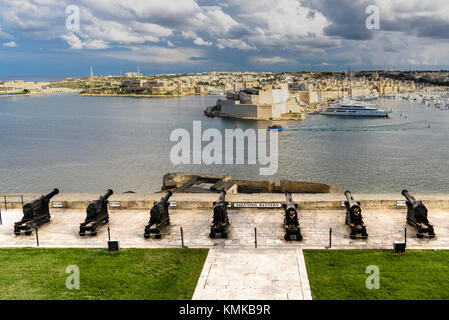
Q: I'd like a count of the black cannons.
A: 7